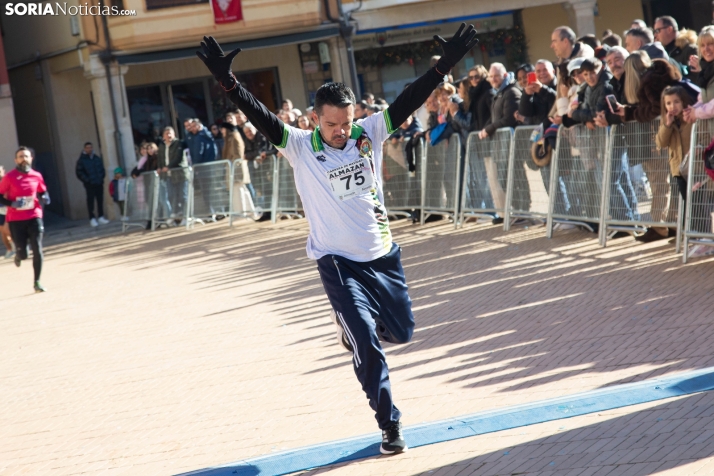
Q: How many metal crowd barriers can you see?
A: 12